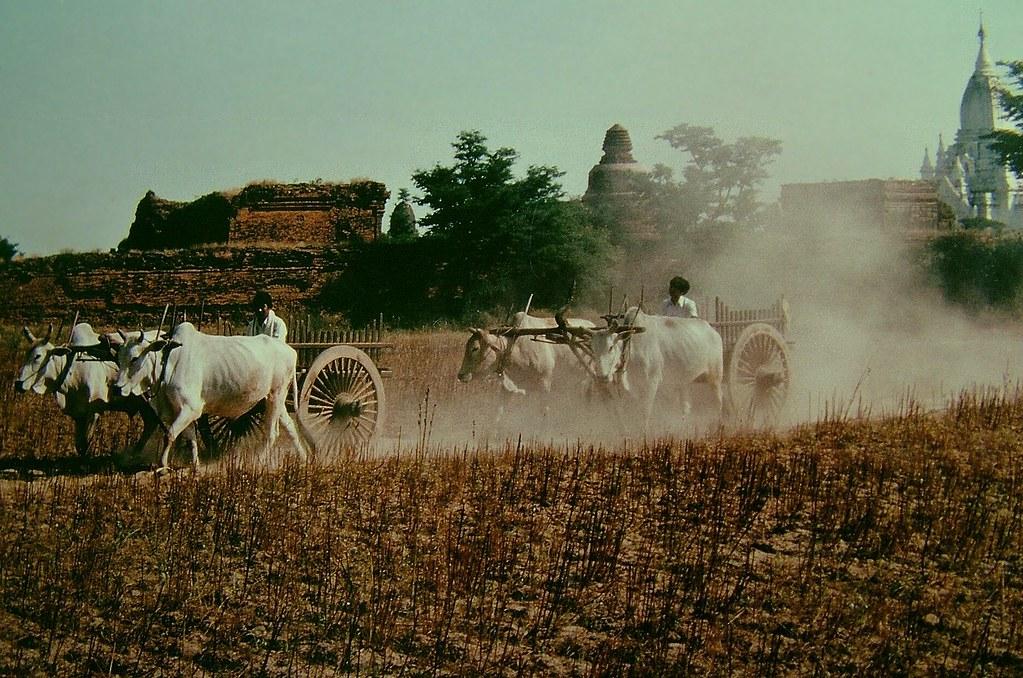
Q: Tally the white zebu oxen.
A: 4